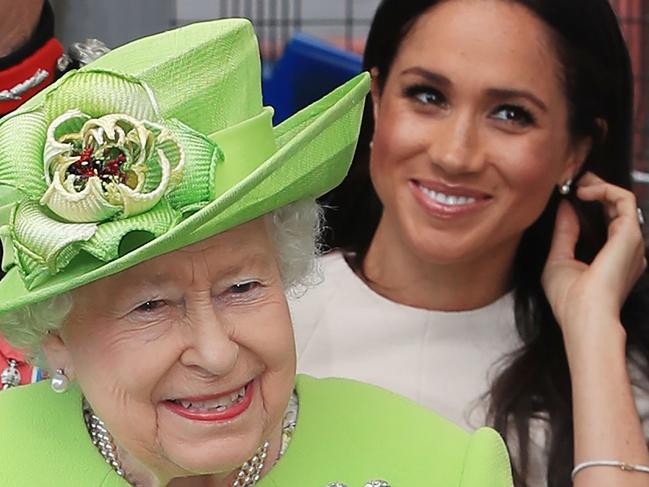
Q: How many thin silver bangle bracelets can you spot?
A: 1